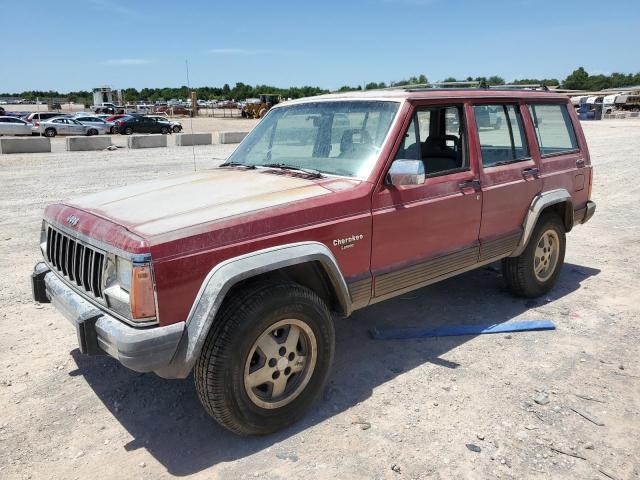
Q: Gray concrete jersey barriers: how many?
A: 5